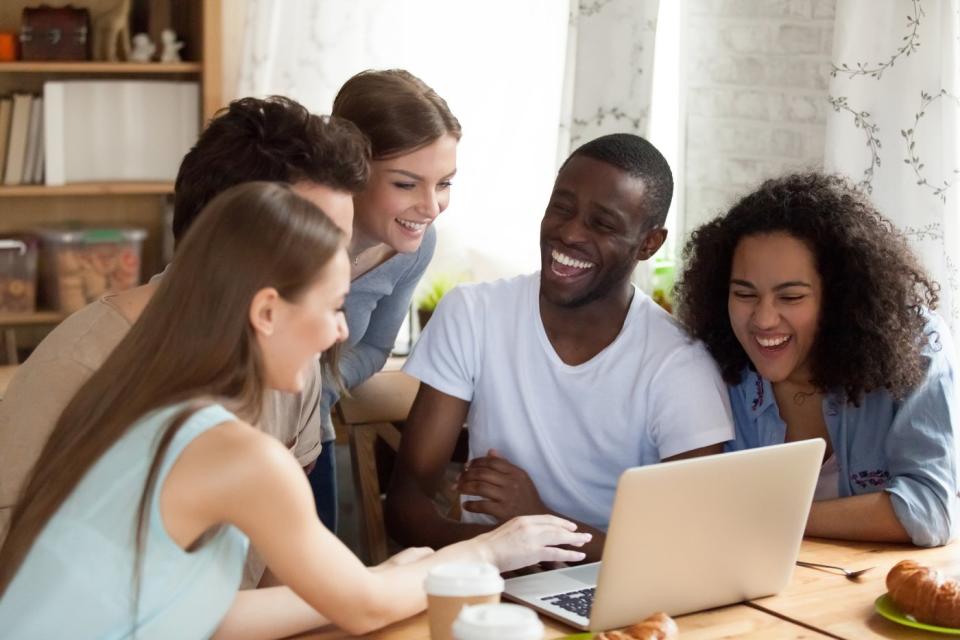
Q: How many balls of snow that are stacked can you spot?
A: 0